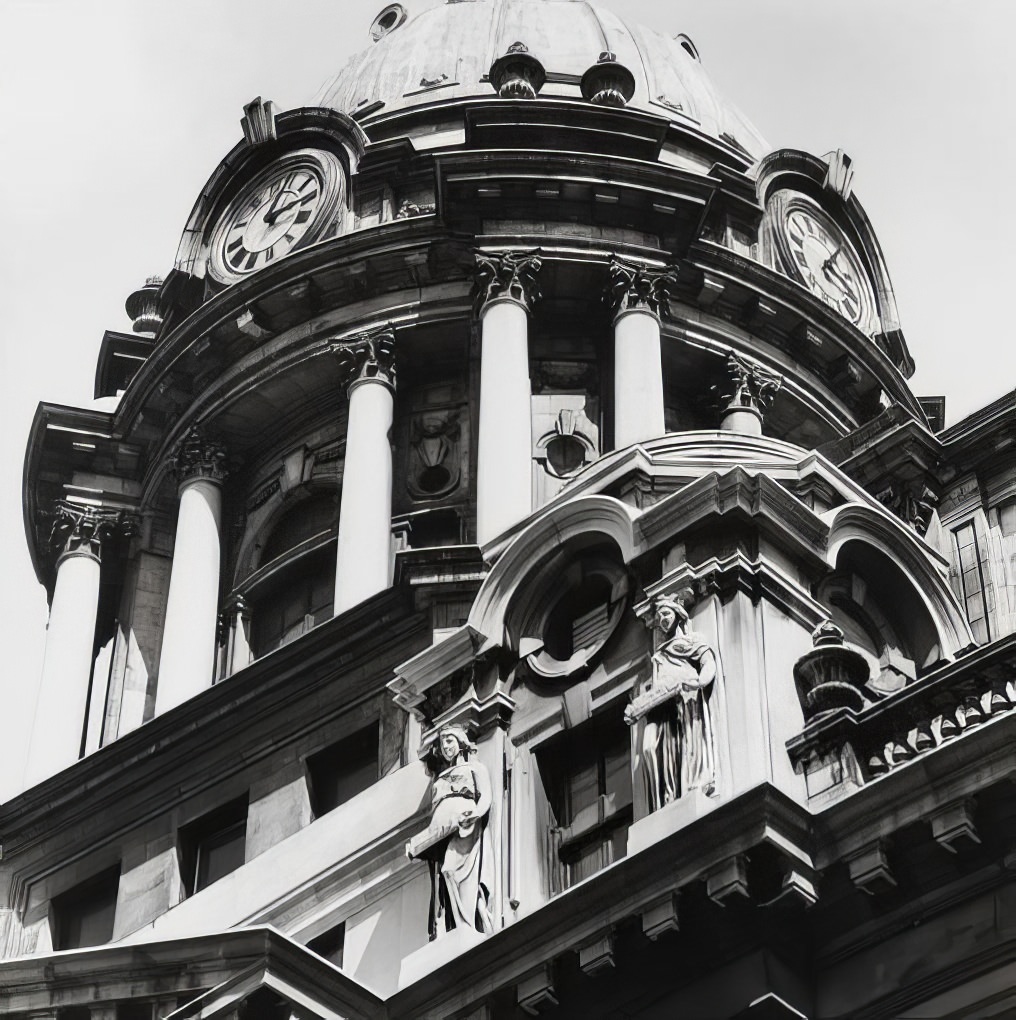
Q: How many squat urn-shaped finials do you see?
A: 4